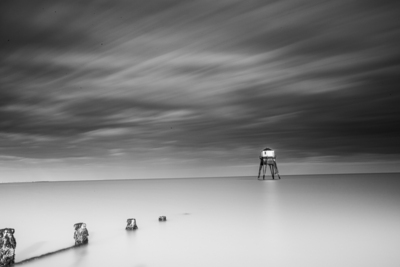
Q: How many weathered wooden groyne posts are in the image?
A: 4